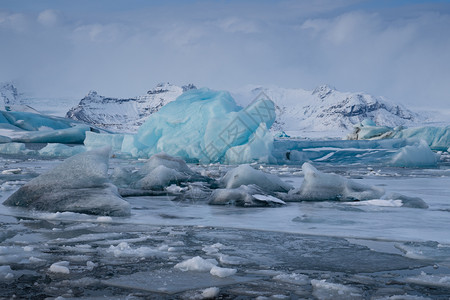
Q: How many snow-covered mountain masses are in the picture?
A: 3